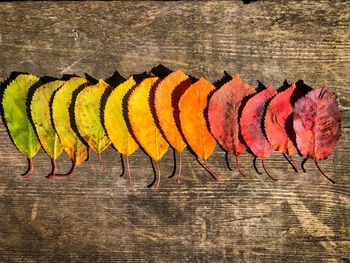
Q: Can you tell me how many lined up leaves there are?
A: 12